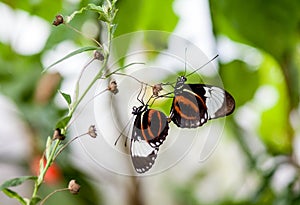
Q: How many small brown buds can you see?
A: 7